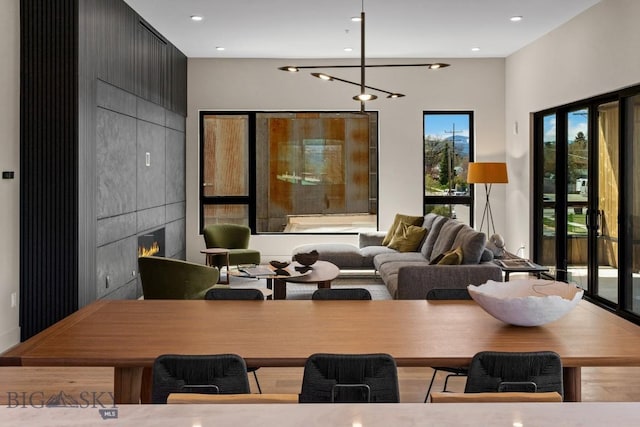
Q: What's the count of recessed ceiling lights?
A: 6